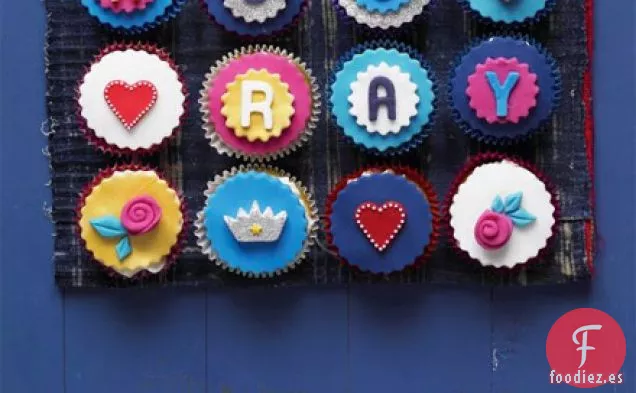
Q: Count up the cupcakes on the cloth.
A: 12